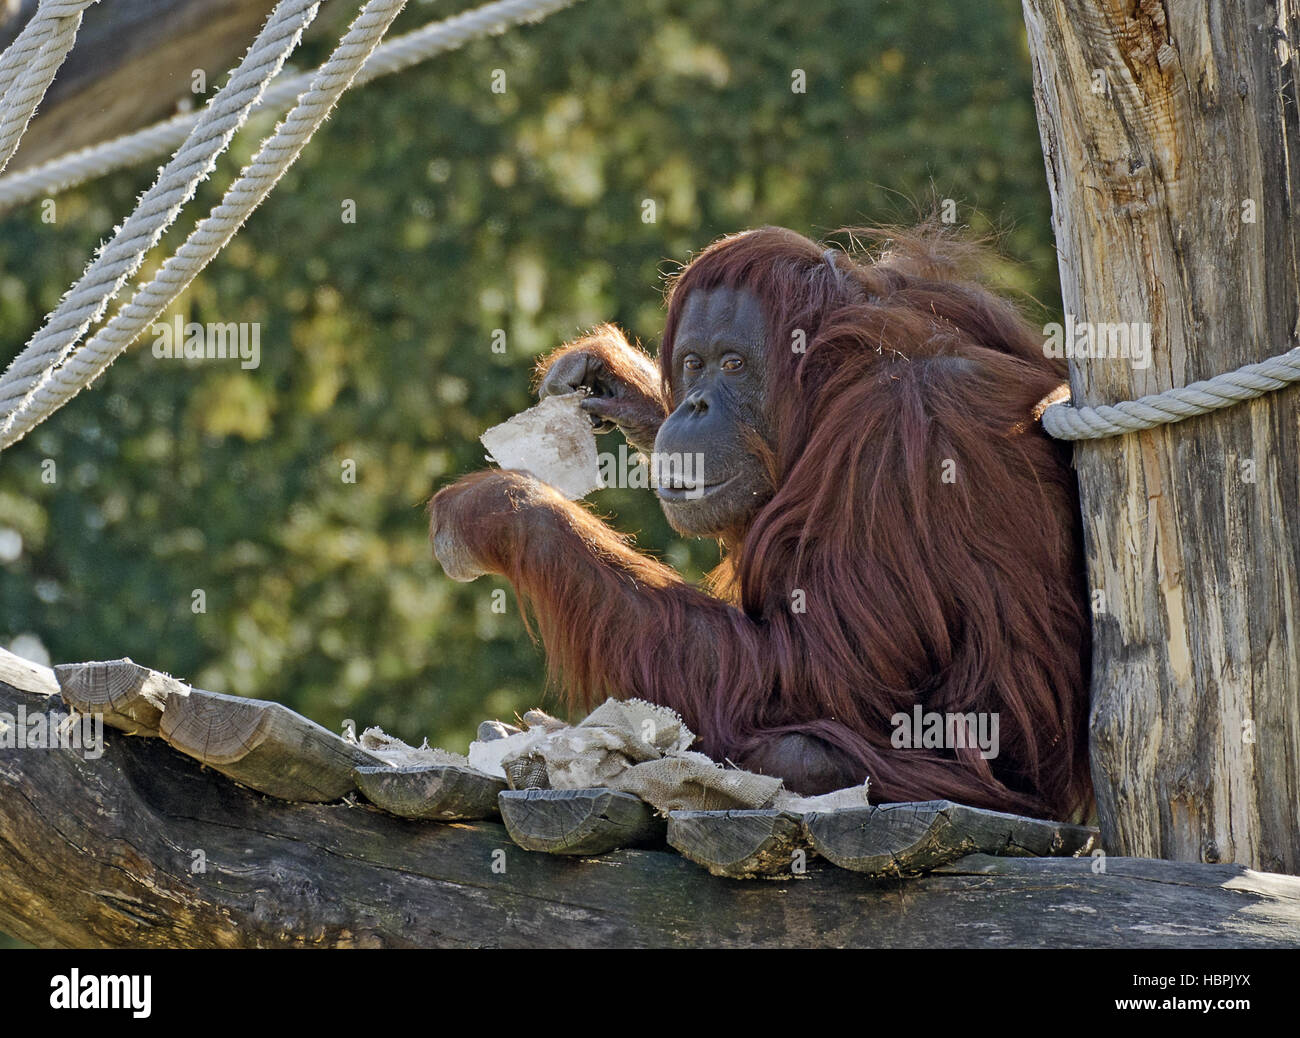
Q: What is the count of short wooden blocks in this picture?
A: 6